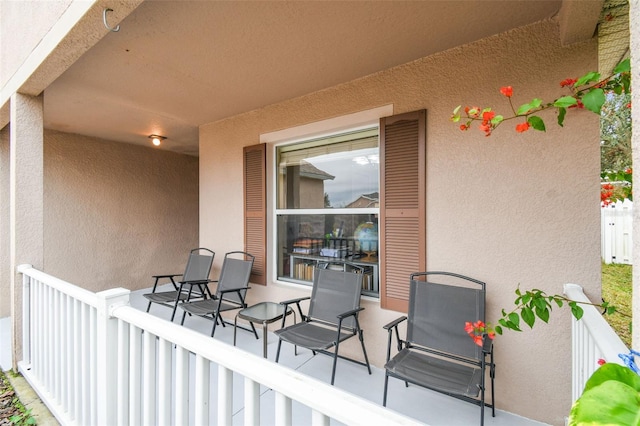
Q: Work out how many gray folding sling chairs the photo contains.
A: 4